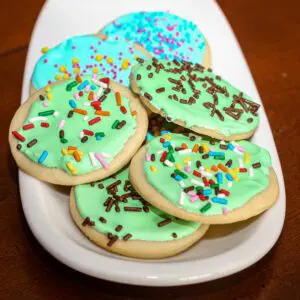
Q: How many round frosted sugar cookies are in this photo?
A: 6